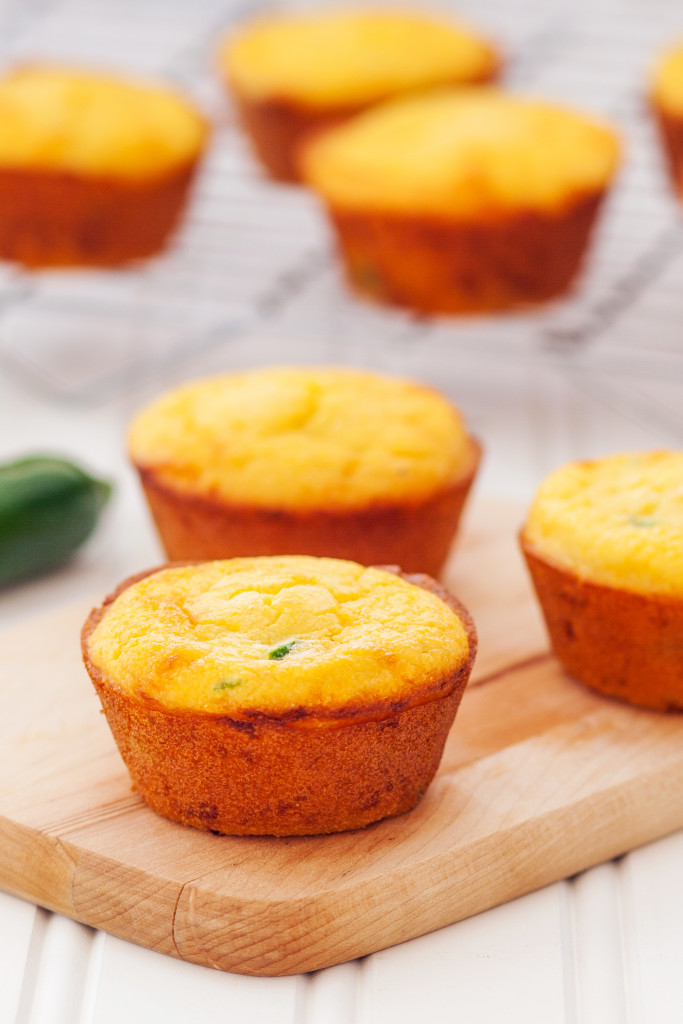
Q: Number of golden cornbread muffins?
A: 7